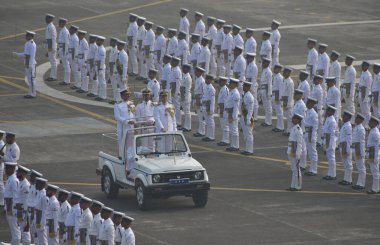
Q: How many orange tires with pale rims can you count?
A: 0